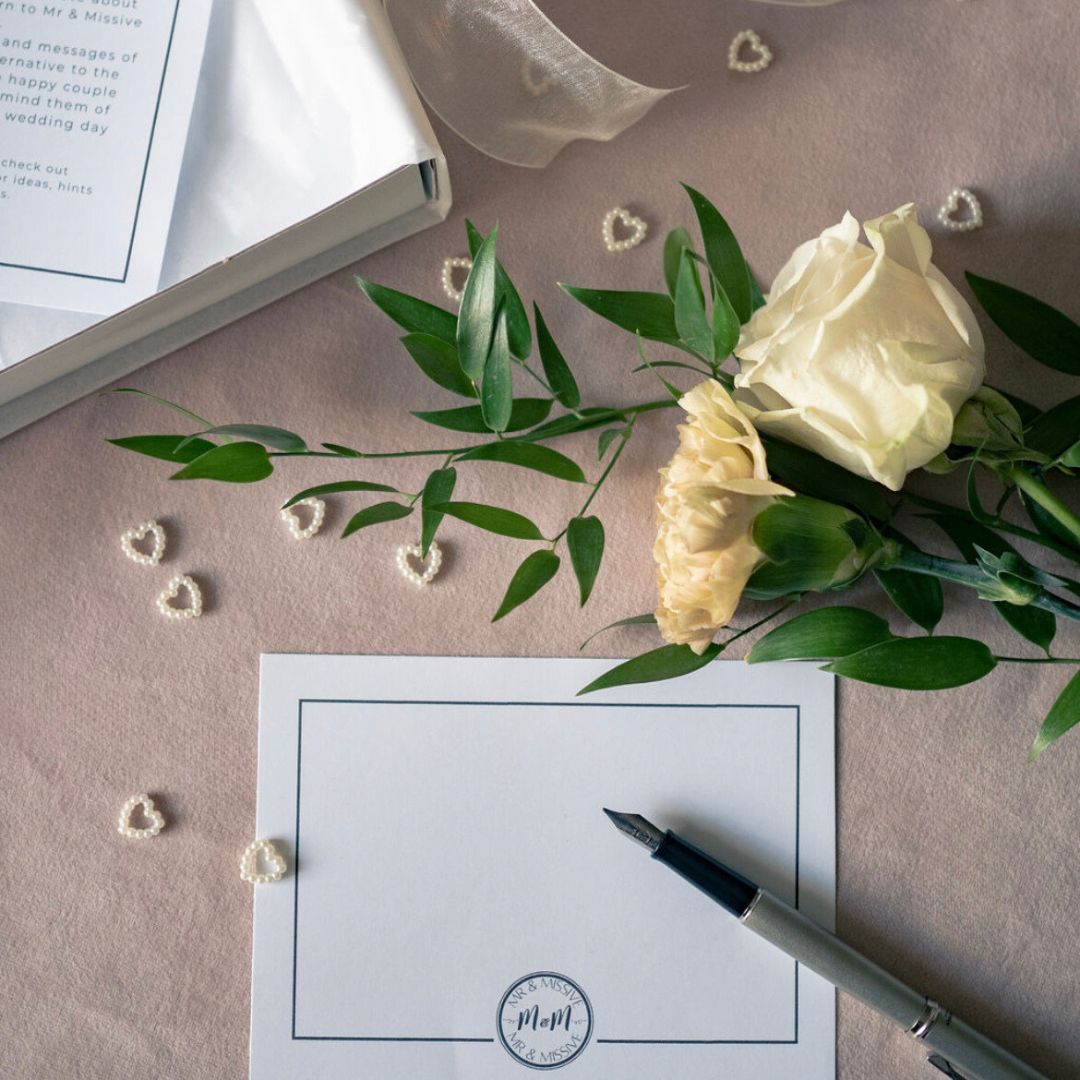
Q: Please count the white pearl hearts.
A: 11